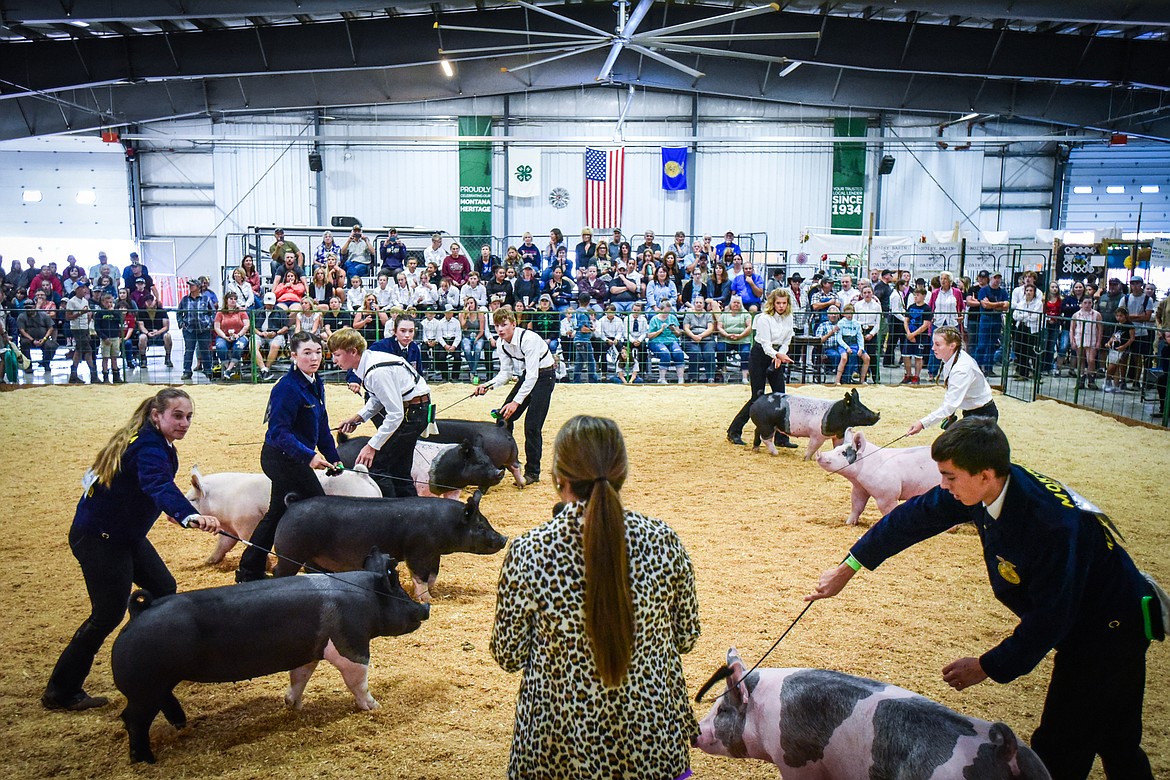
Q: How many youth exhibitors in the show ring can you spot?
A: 8